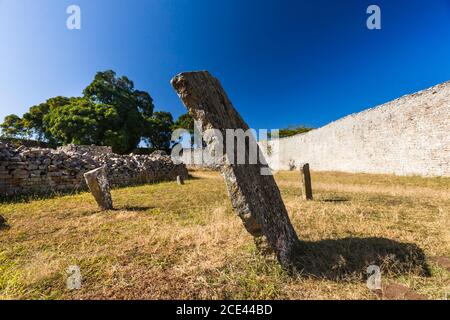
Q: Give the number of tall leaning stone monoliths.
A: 1